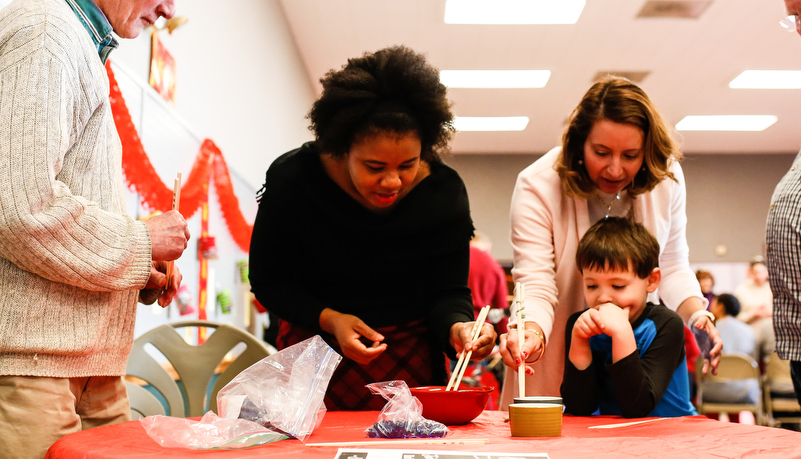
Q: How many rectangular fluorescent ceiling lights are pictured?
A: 5